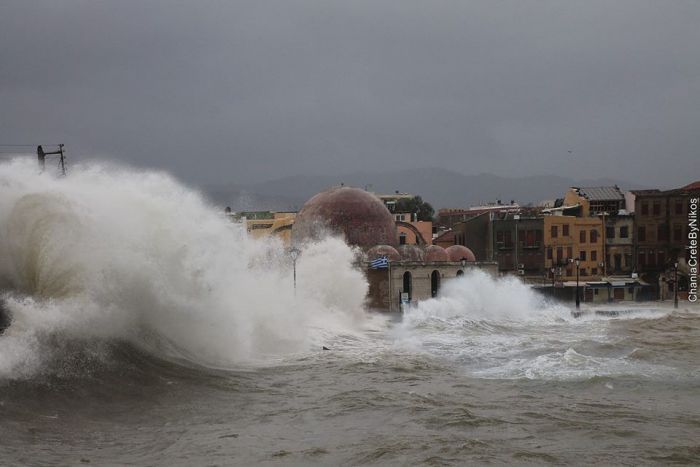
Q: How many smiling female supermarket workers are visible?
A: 0